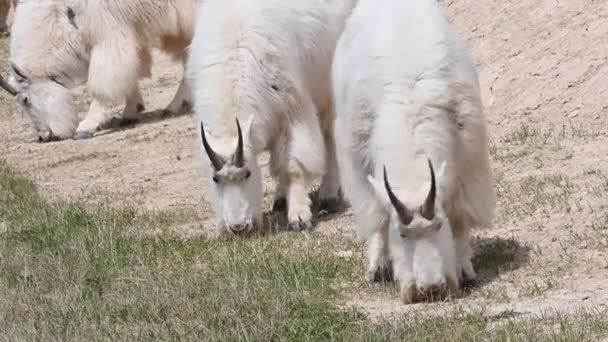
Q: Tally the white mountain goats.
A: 3